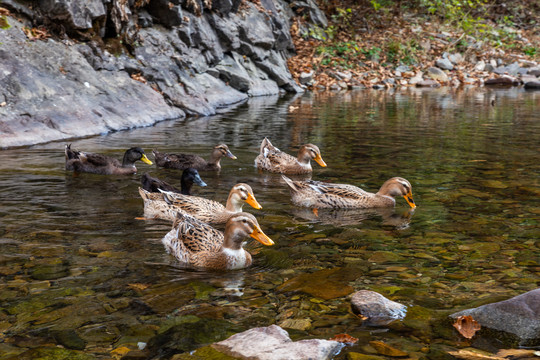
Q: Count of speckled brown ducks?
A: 4